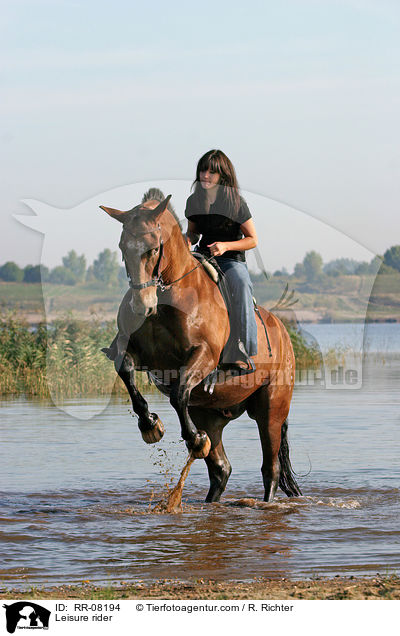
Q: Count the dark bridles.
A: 1